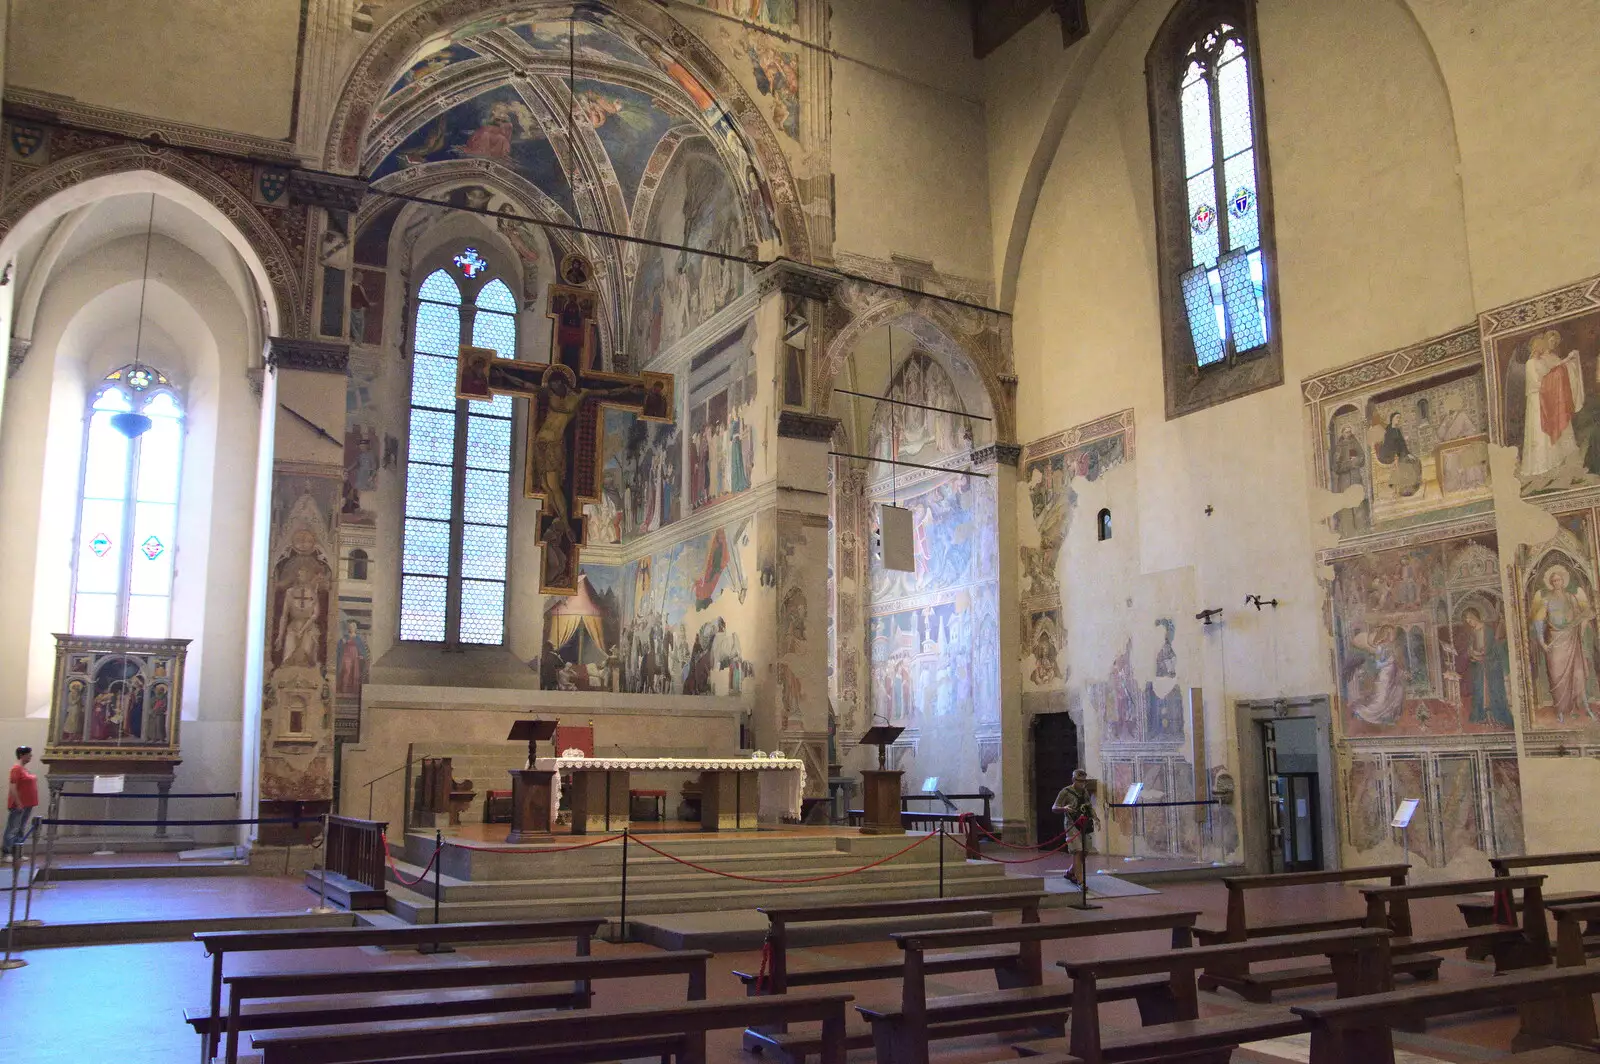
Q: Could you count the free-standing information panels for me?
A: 4